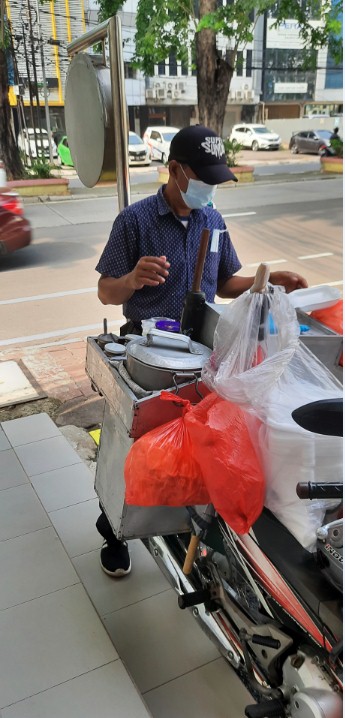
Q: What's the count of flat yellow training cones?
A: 0